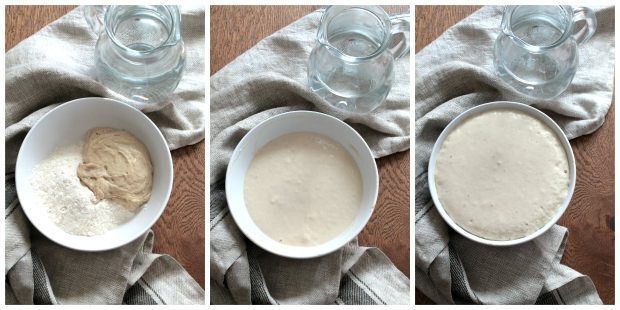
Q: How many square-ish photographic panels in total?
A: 3